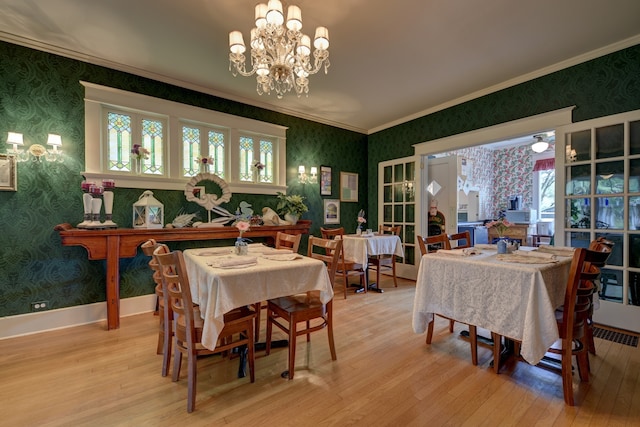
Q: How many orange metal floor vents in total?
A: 0